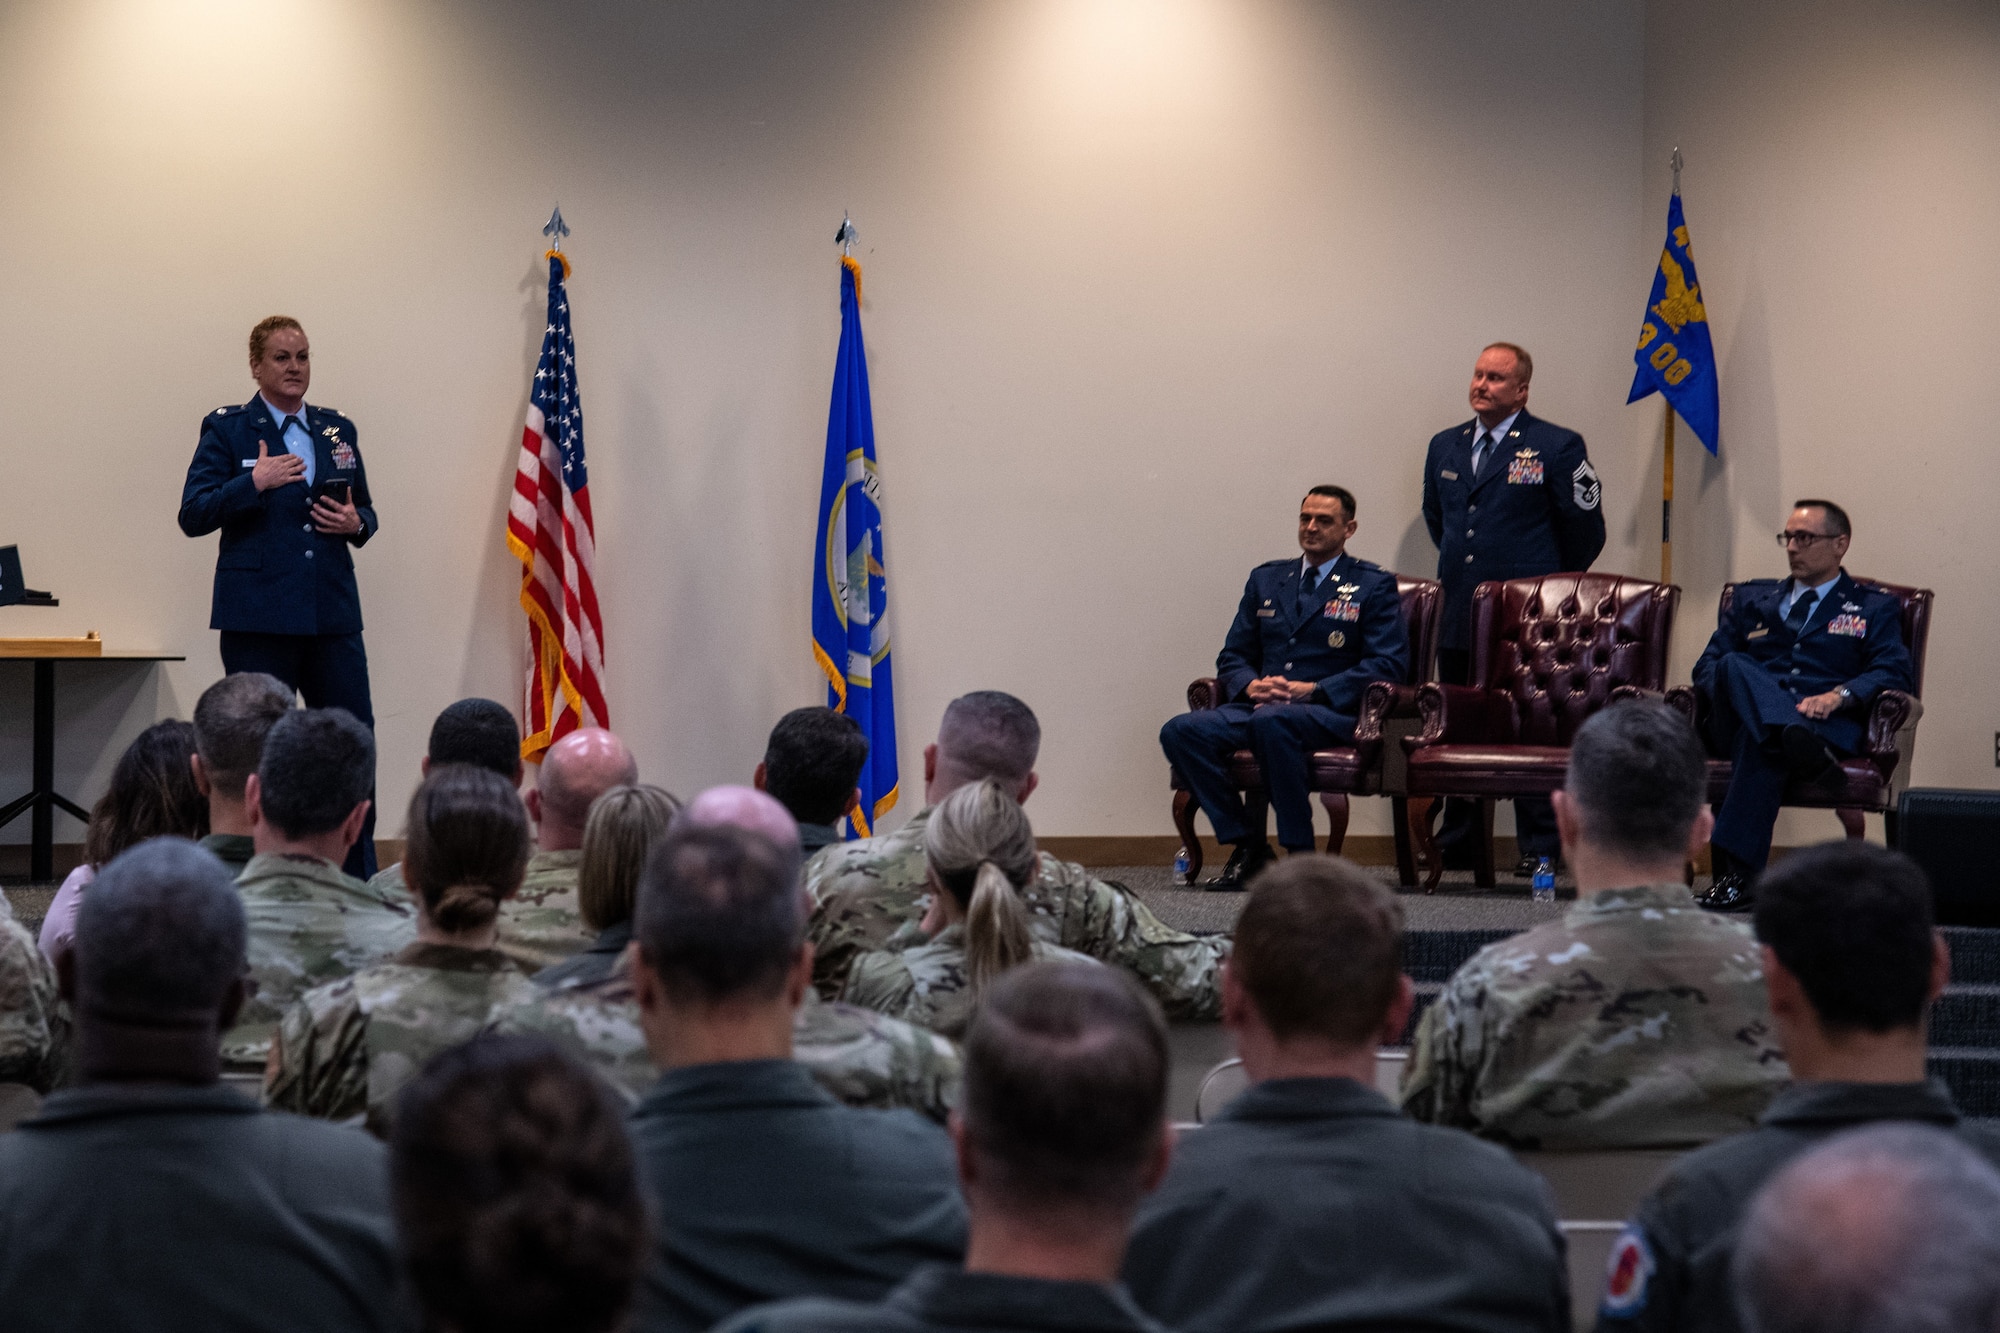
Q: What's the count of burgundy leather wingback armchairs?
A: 3